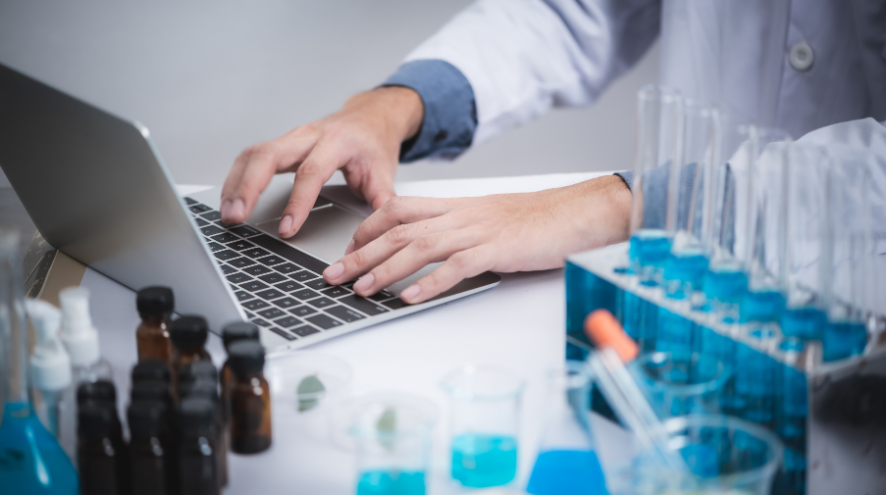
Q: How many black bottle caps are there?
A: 12